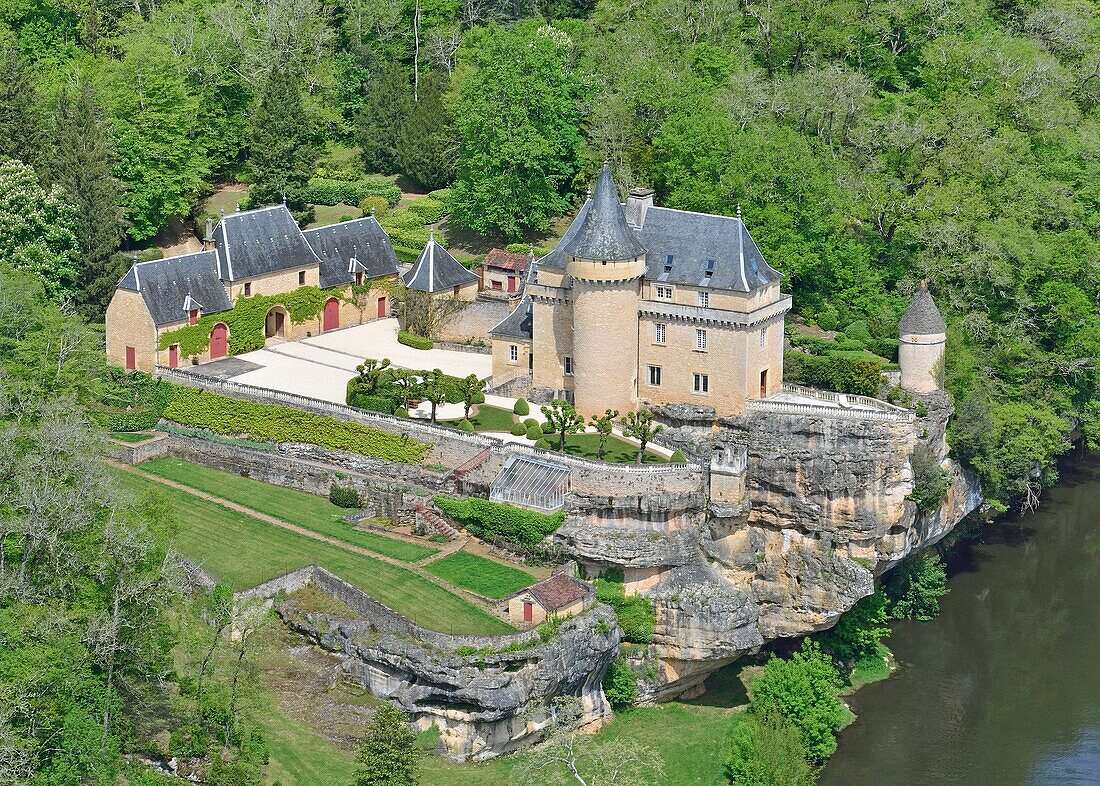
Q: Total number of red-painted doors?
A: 7